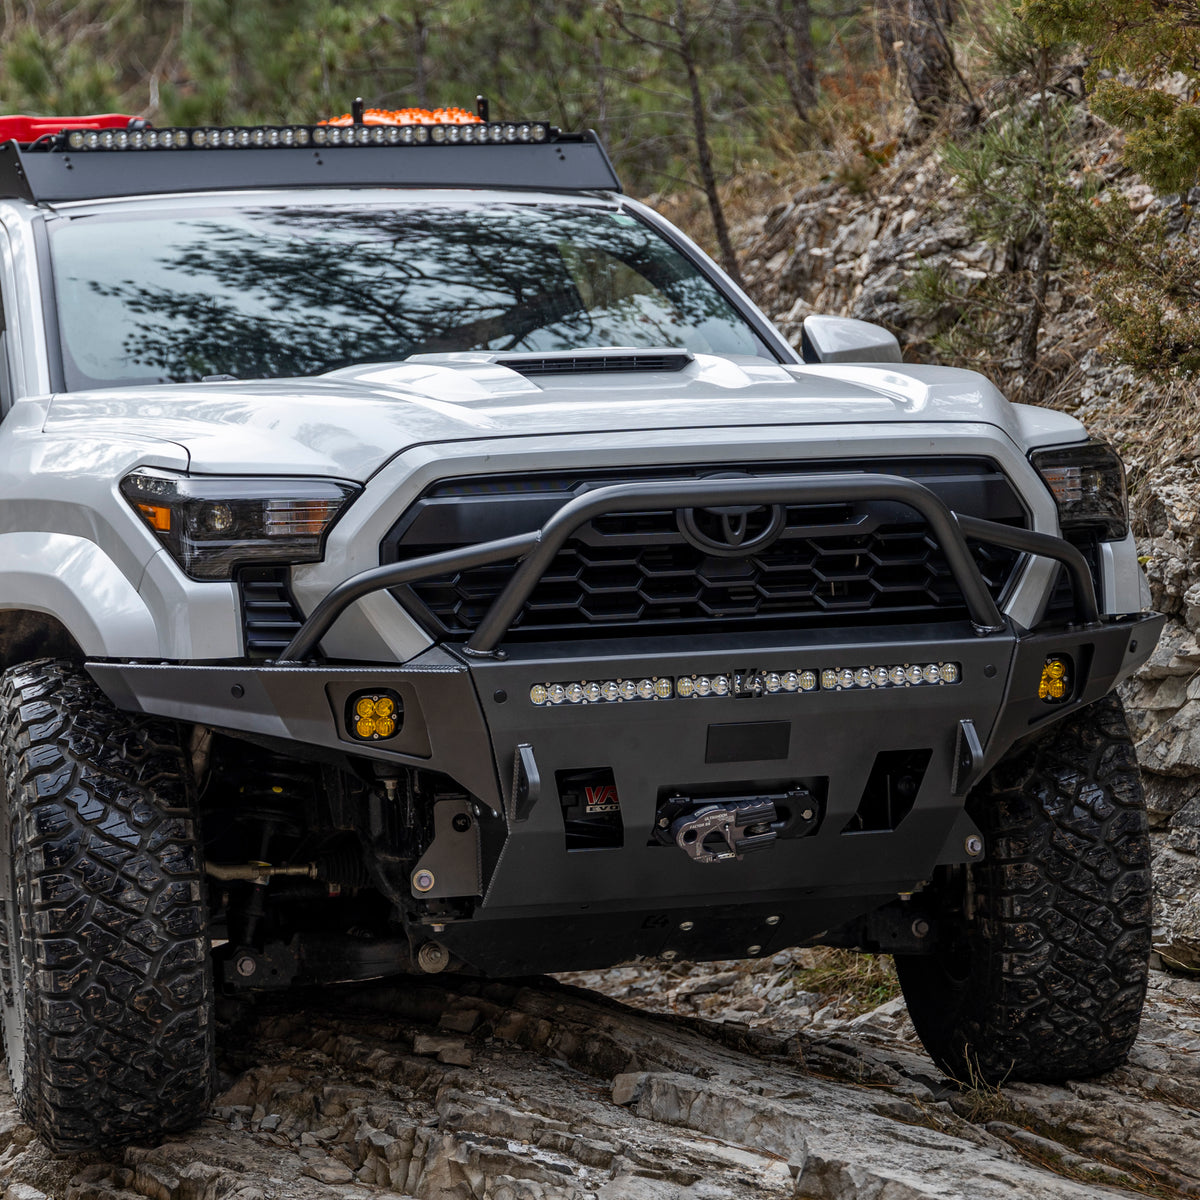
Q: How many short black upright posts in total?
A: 2